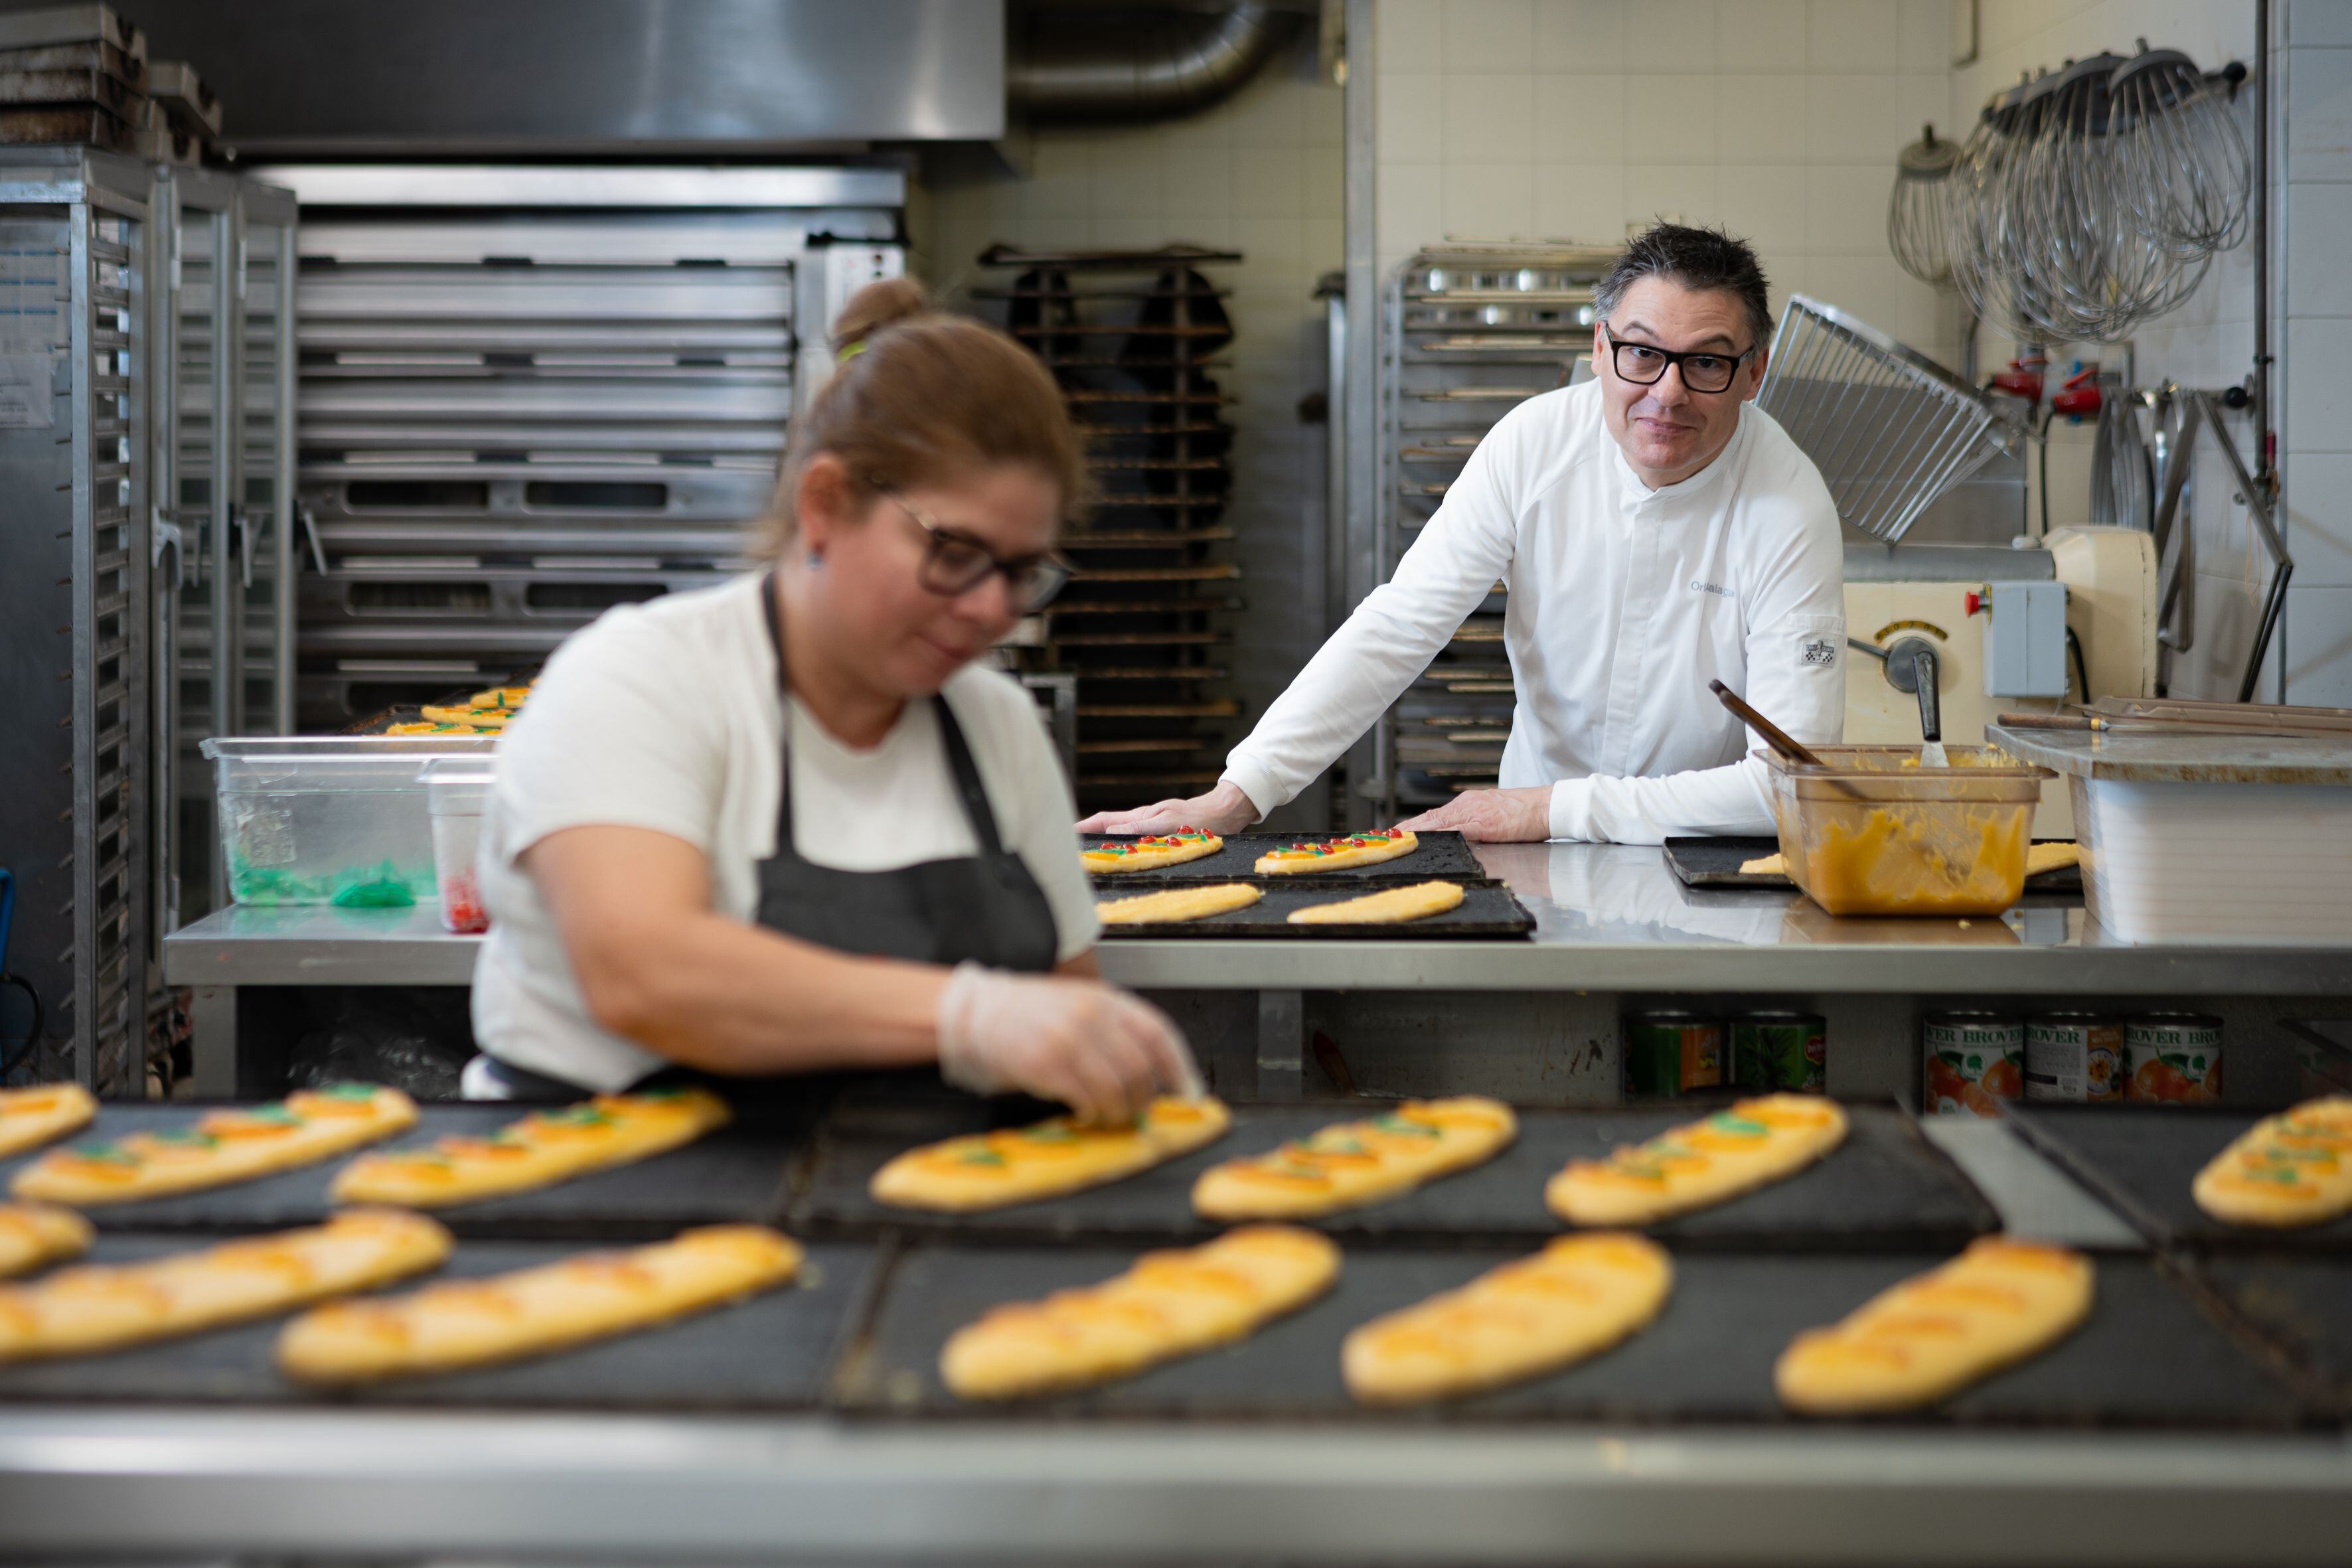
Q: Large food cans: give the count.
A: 5